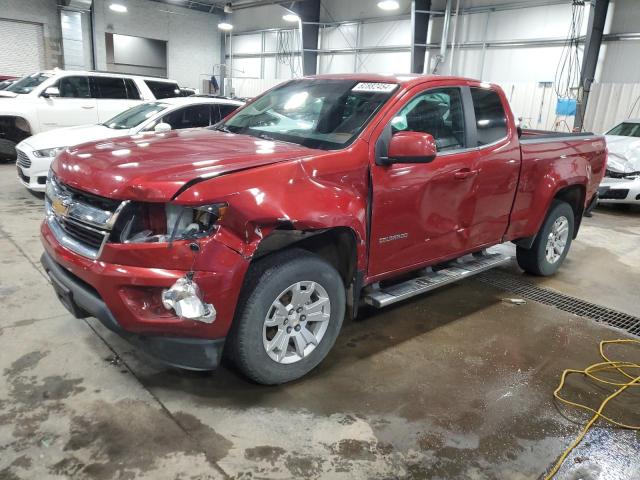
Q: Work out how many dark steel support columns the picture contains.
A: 3